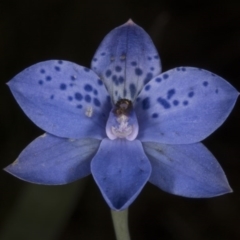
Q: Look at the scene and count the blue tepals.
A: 6